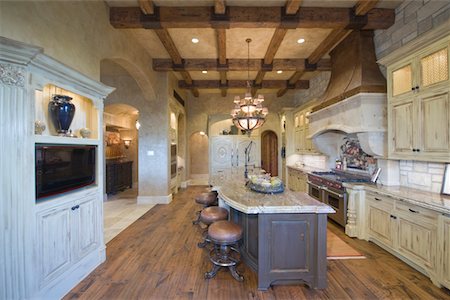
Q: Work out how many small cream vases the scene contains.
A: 2